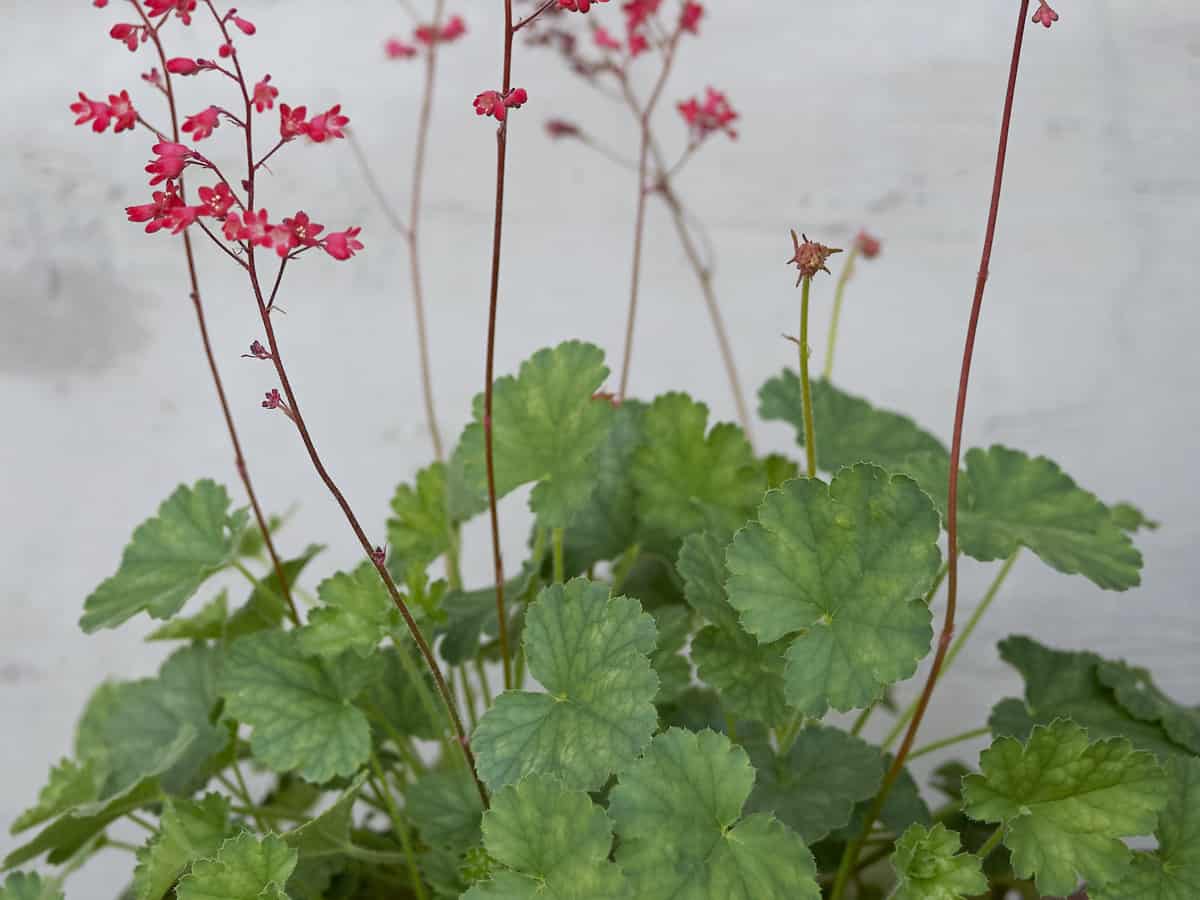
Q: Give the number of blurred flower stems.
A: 4